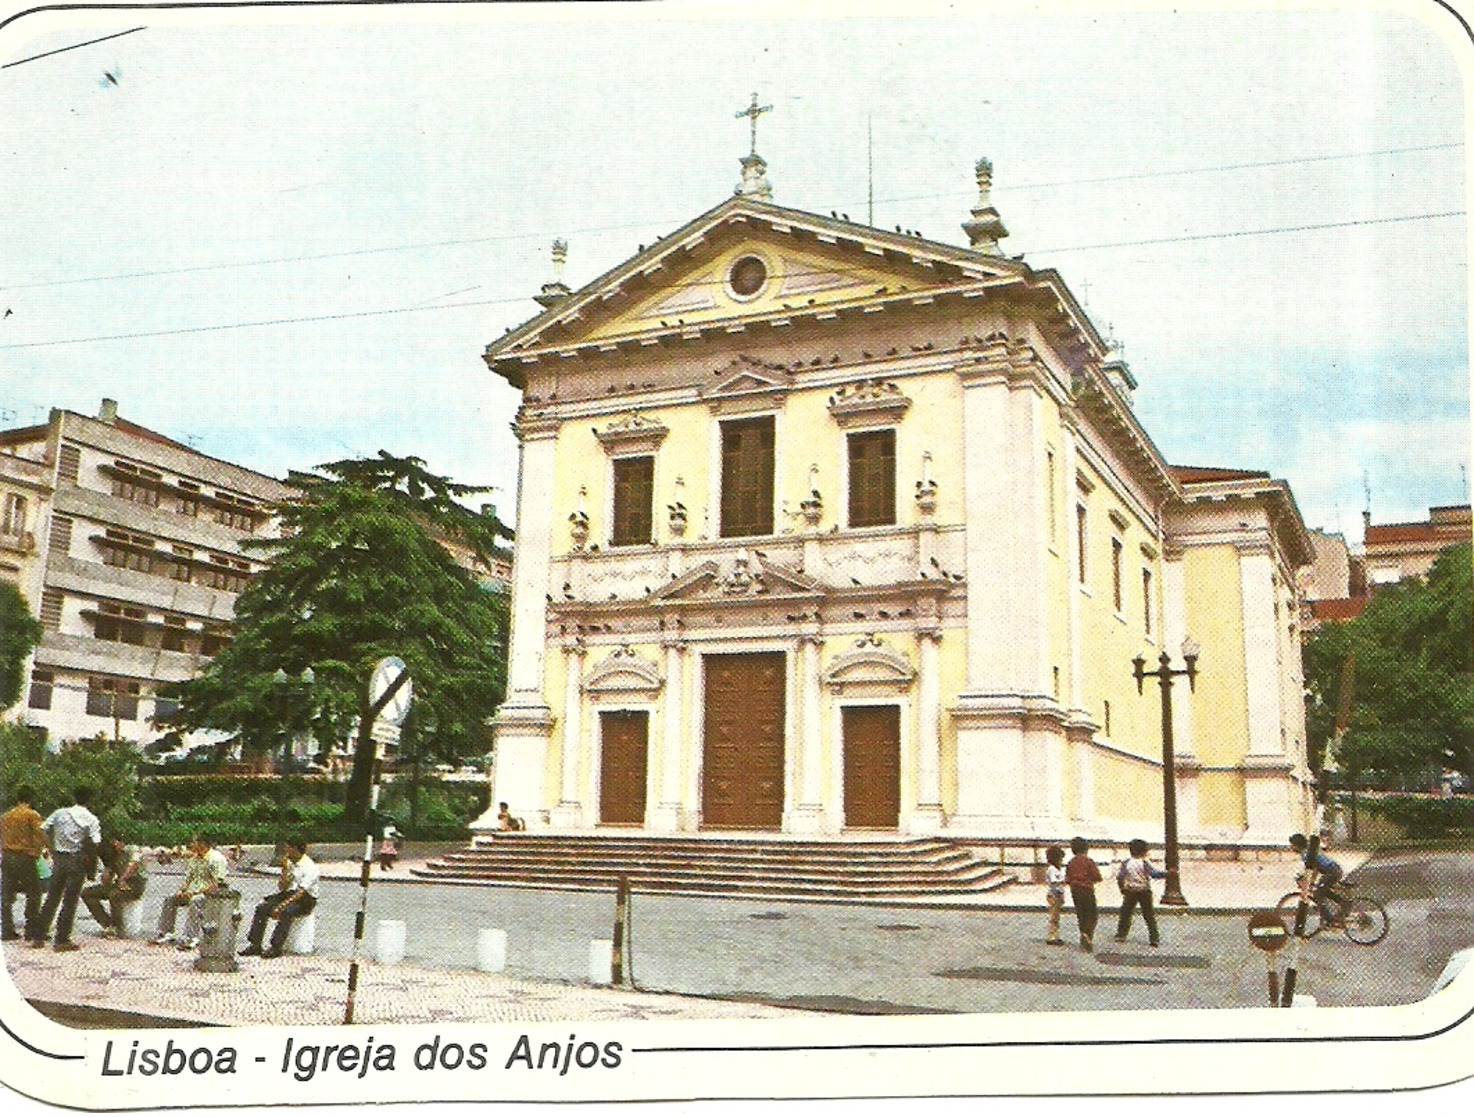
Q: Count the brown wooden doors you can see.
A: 3